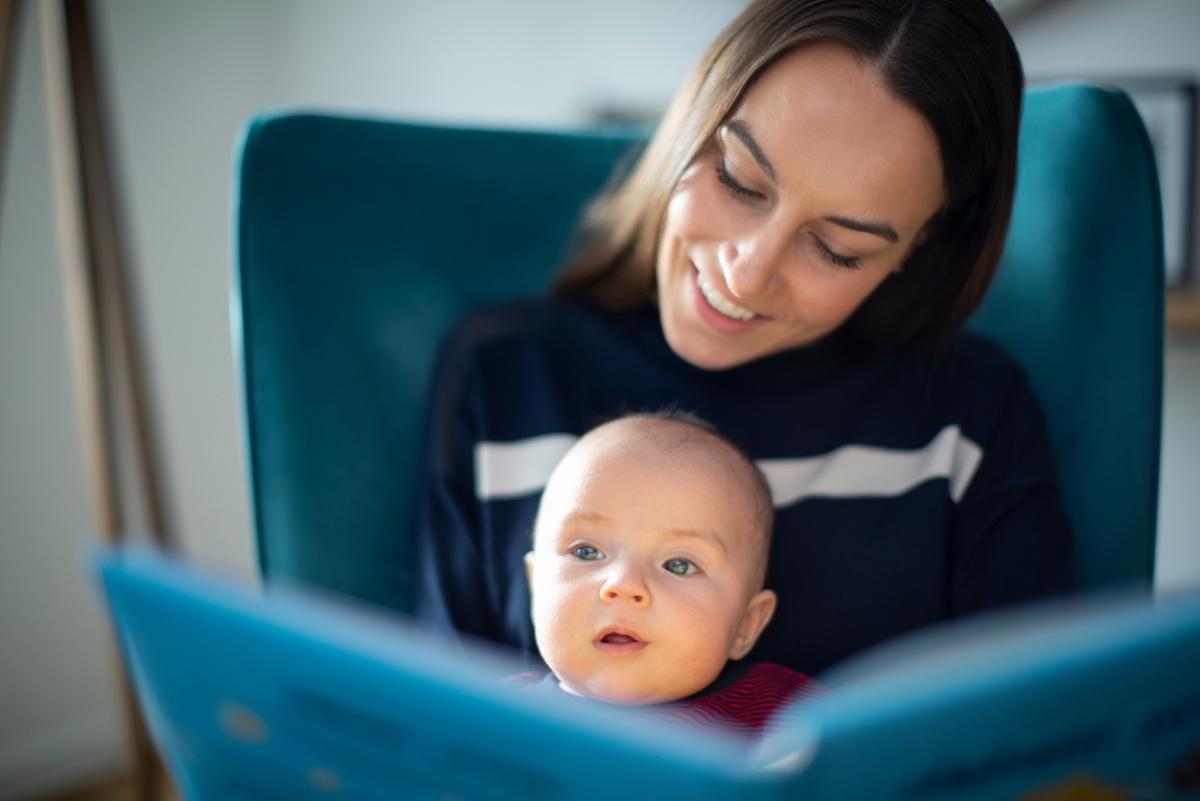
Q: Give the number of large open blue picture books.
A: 1